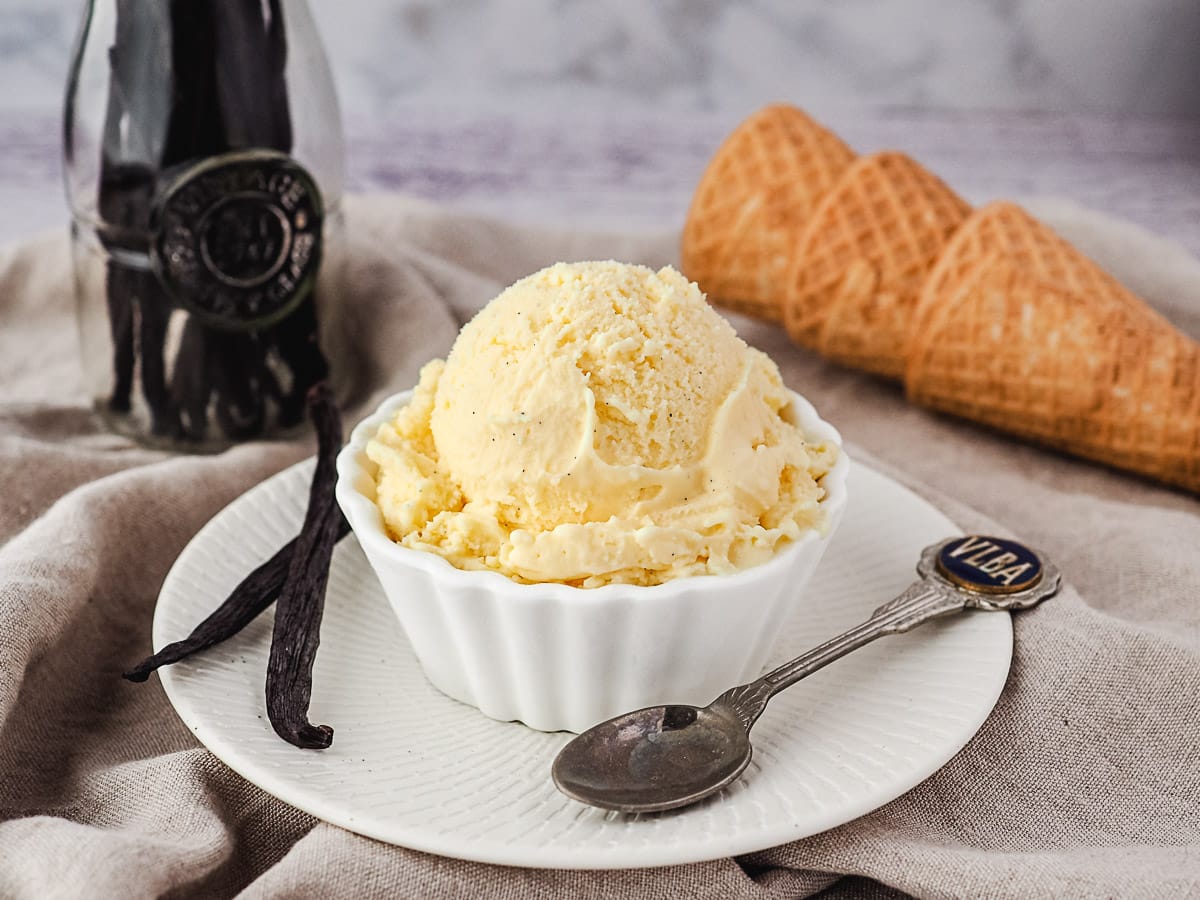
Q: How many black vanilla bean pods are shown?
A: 2